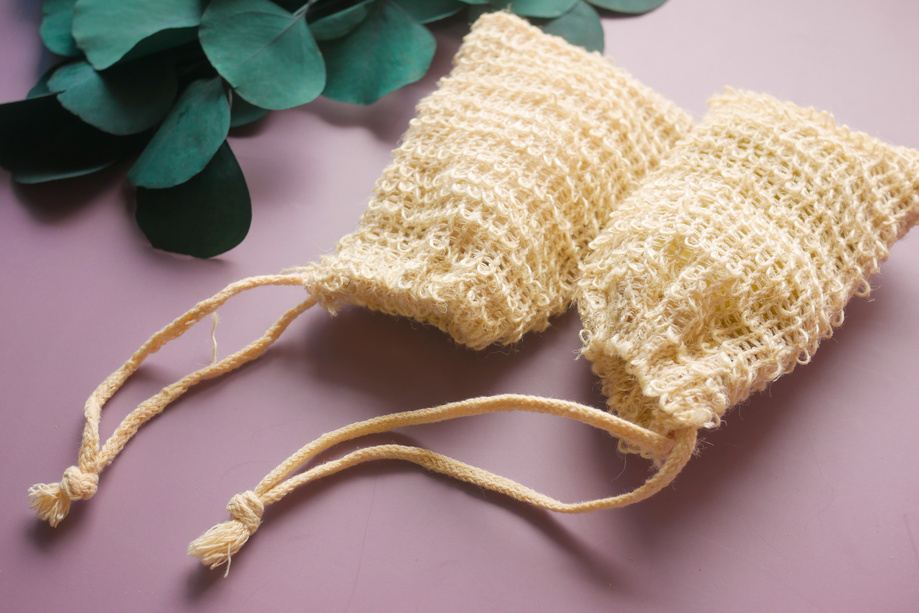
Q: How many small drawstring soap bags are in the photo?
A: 2